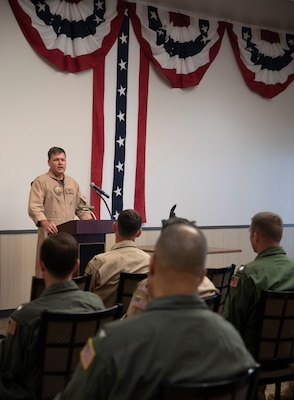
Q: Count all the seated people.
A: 5